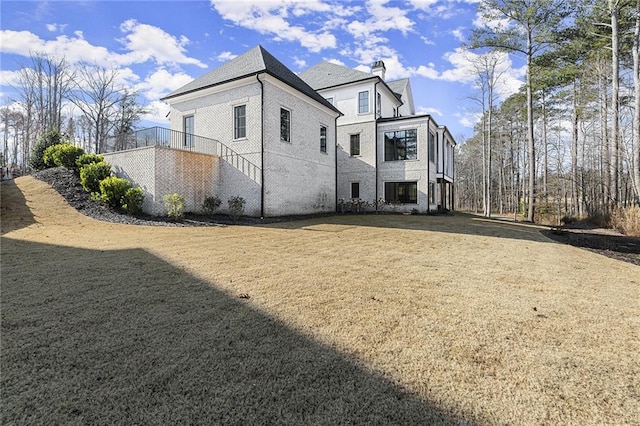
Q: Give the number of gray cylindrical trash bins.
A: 0